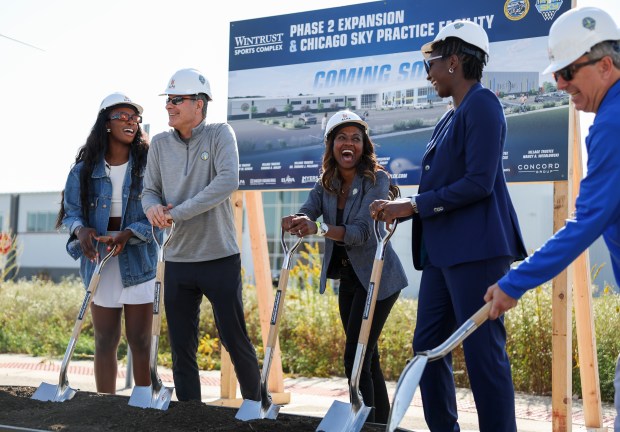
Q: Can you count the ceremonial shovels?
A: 5